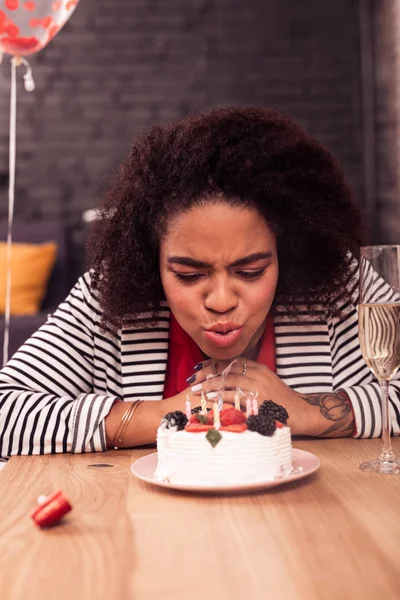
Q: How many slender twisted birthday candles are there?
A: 7